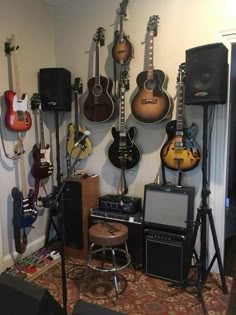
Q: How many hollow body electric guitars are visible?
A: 2